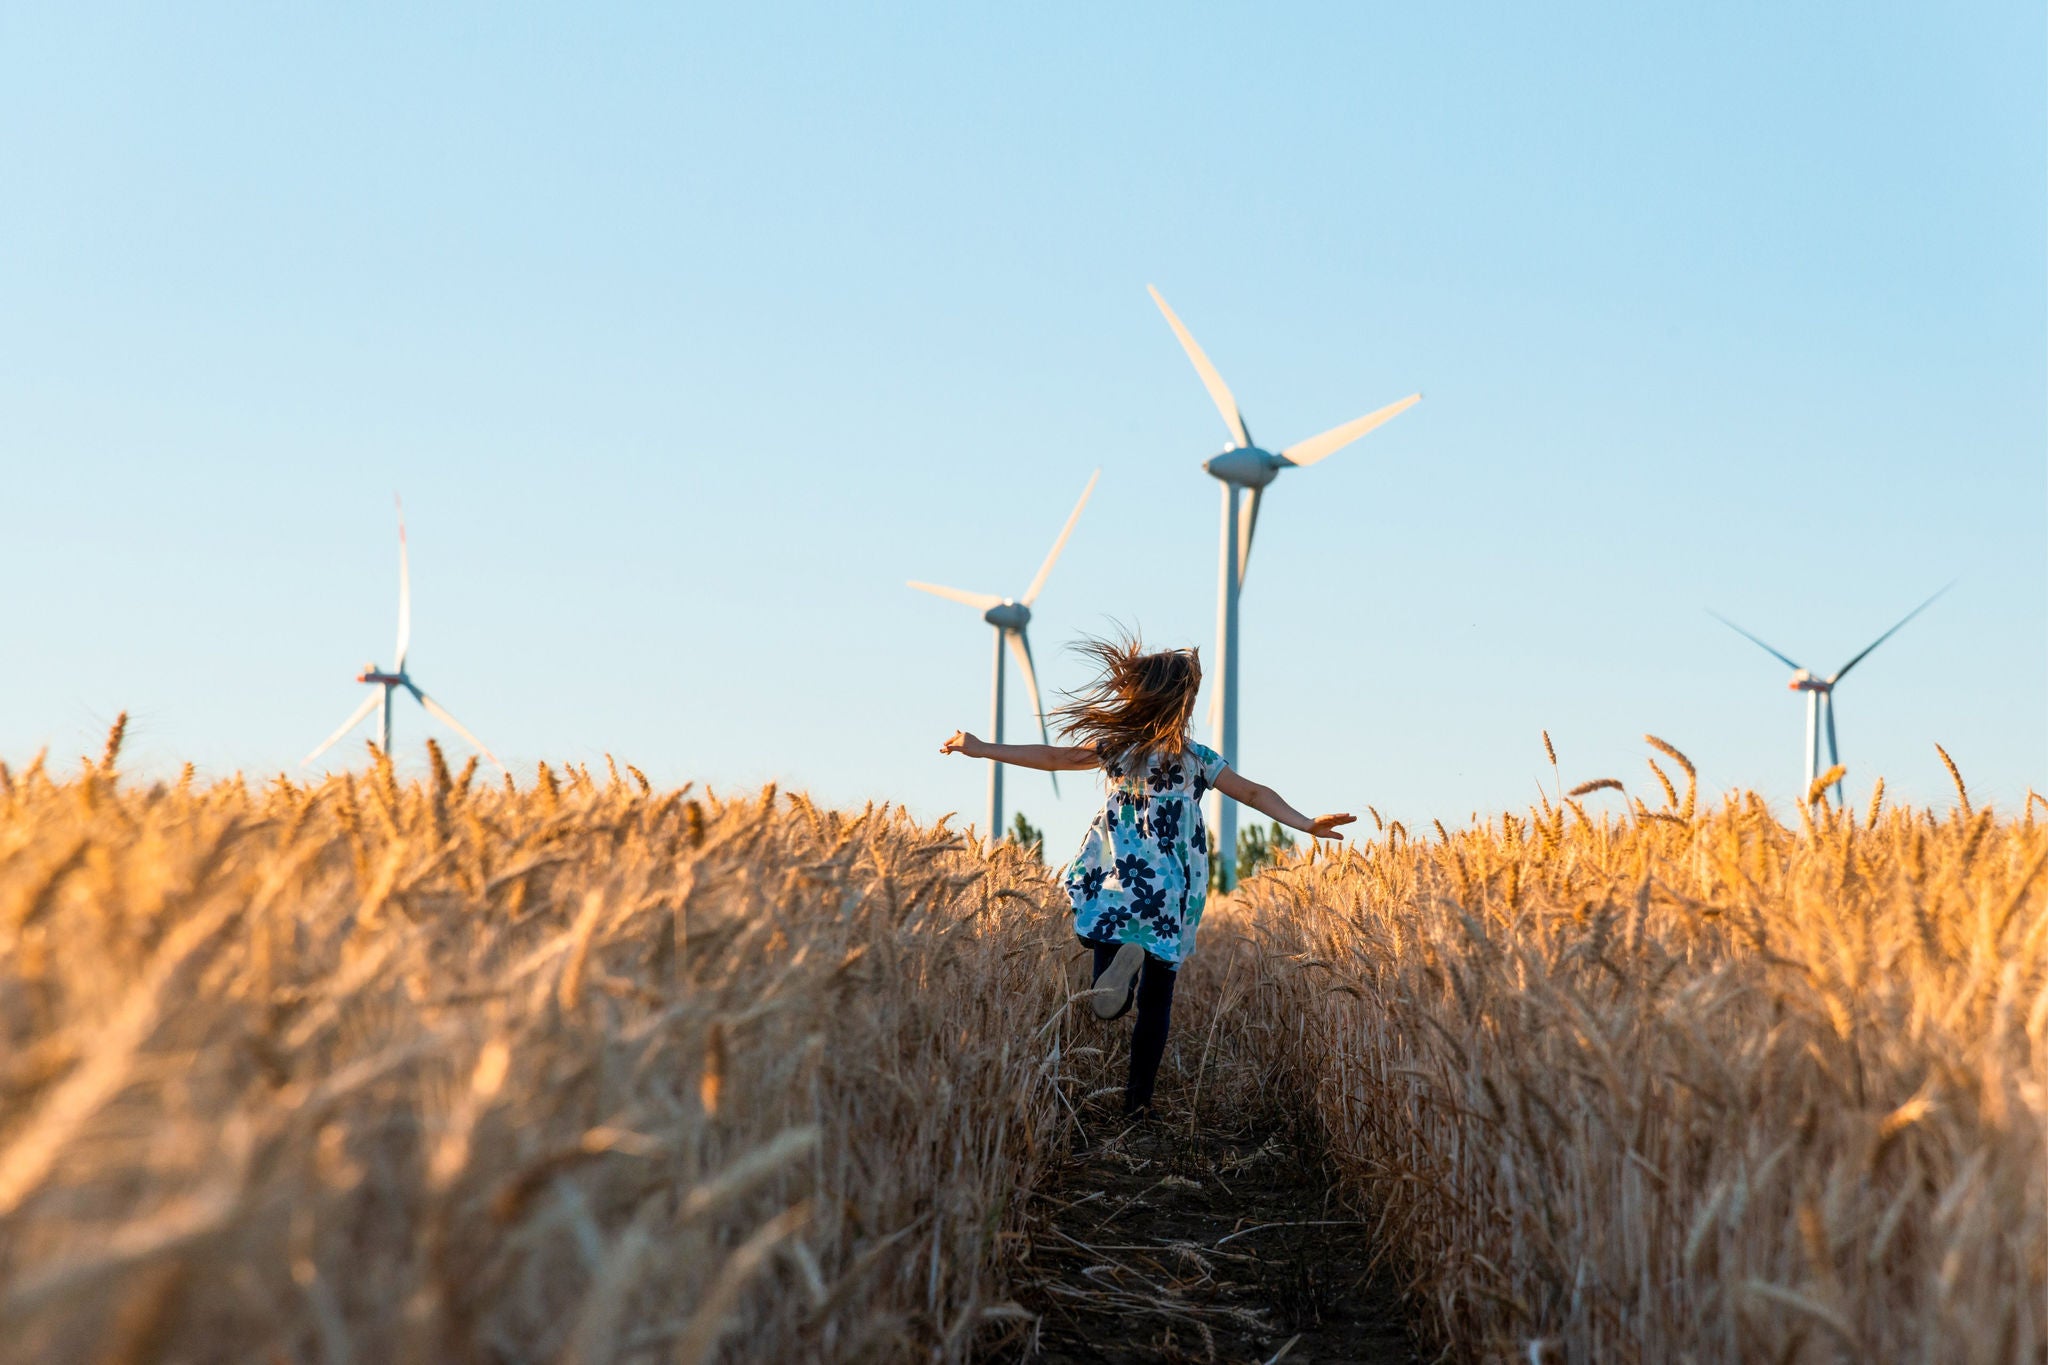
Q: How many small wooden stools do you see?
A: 0